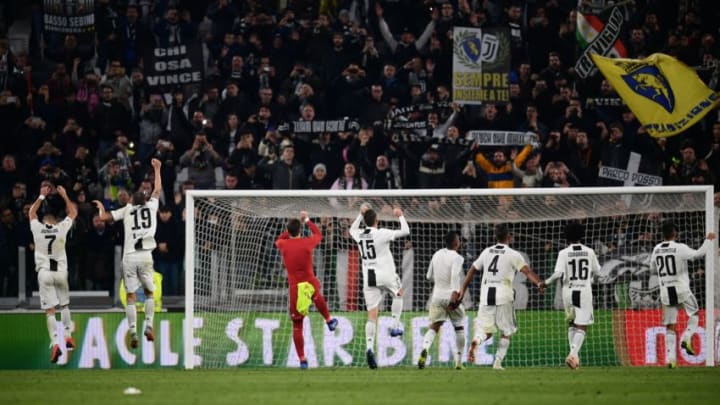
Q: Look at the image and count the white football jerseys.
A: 7